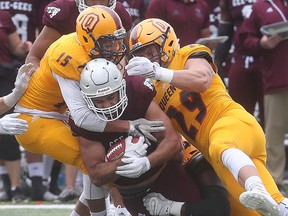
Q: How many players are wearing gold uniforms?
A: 2